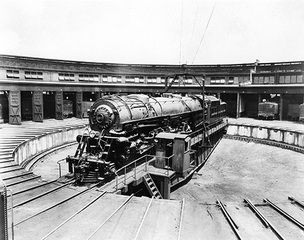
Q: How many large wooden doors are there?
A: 4